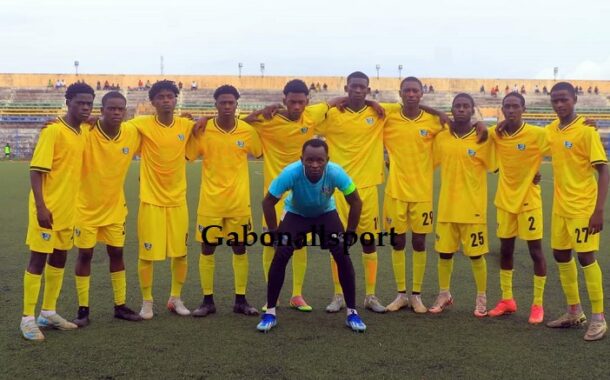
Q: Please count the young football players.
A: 11